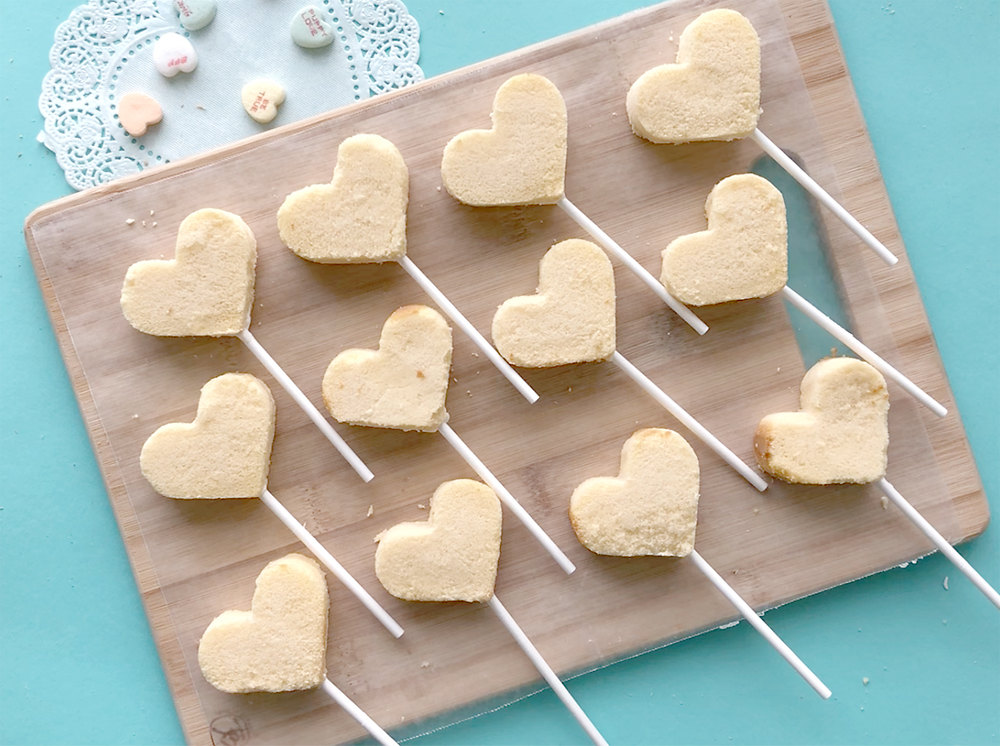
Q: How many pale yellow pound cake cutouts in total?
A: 12